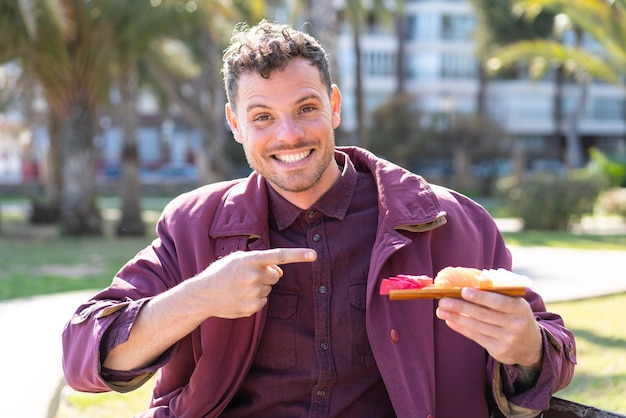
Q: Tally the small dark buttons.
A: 5